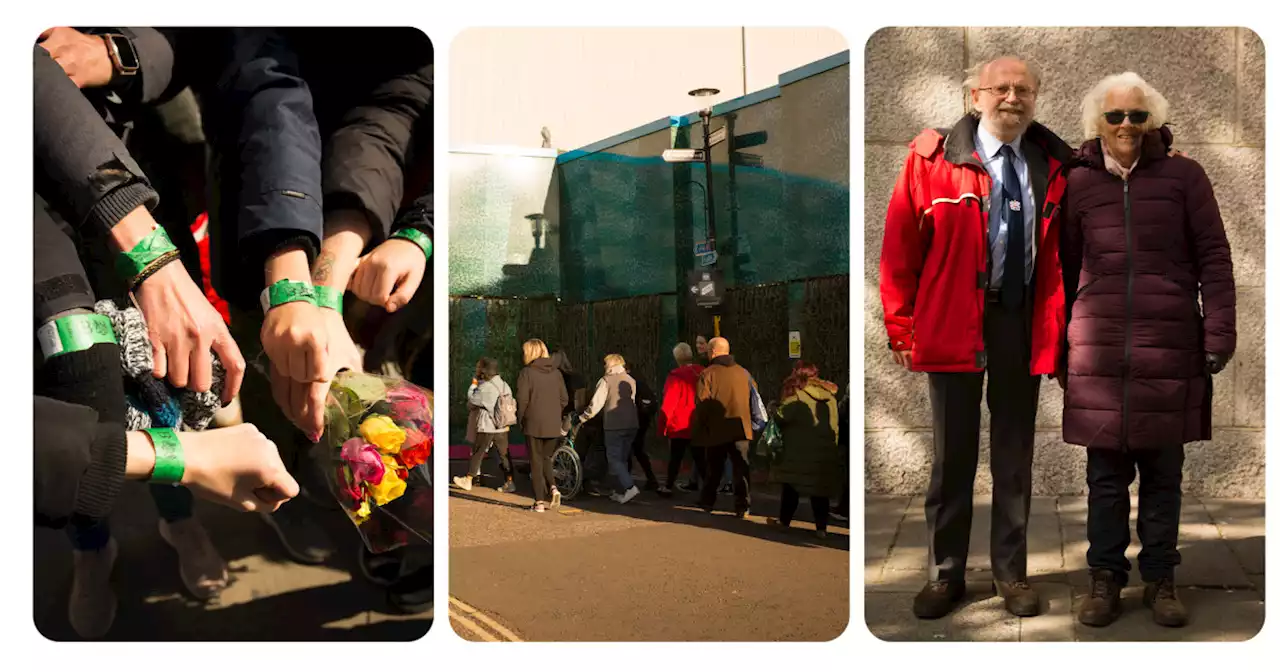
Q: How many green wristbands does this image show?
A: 6